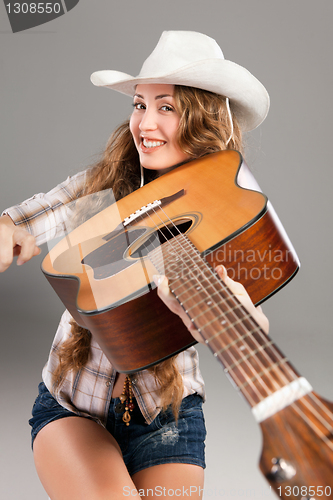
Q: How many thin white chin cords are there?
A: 2